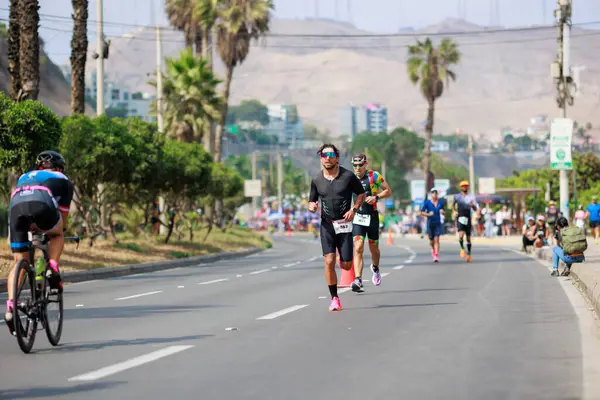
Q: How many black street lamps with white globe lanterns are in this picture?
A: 0